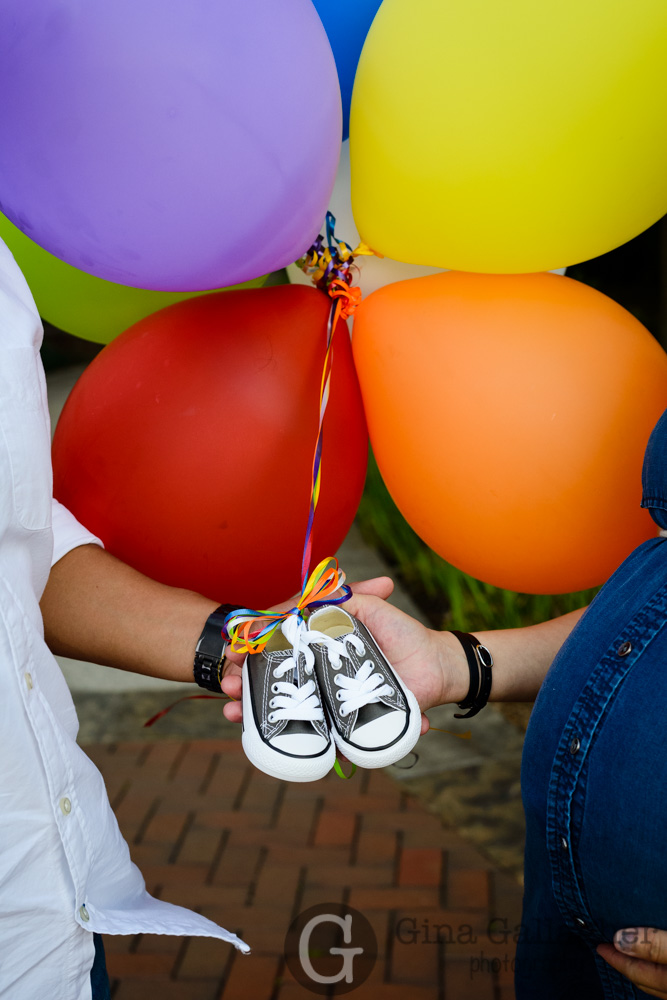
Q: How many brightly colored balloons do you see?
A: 6